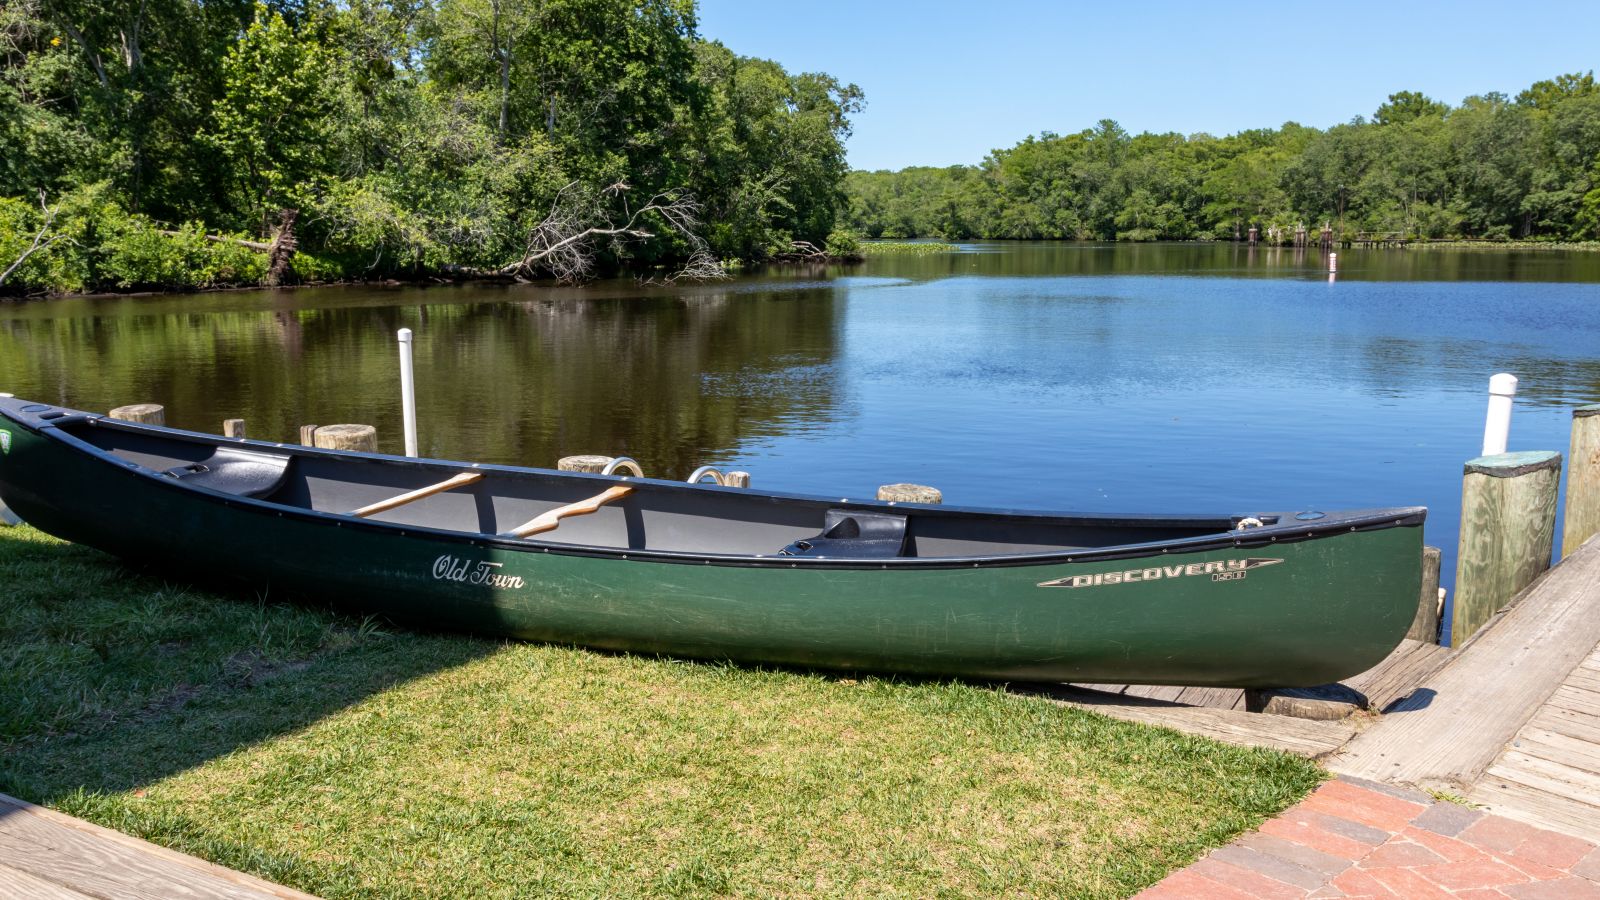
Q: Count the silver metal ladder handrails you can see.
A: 2